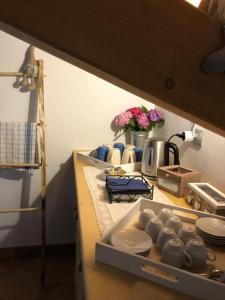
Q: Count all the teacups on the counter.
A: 8